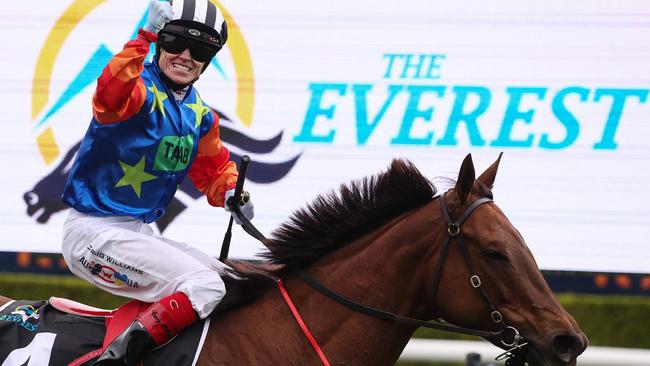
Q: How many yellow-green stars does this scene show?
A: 3